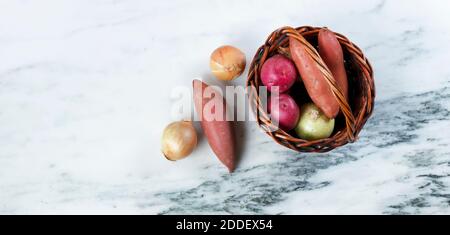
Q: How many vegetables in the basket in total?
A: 5